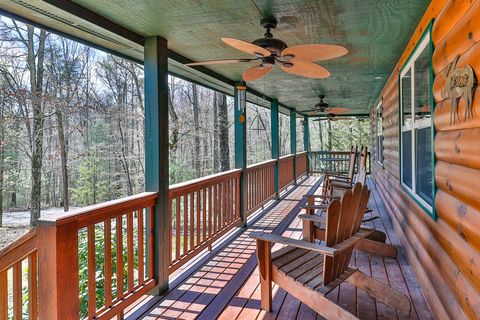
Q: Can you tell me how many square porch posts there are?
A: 5